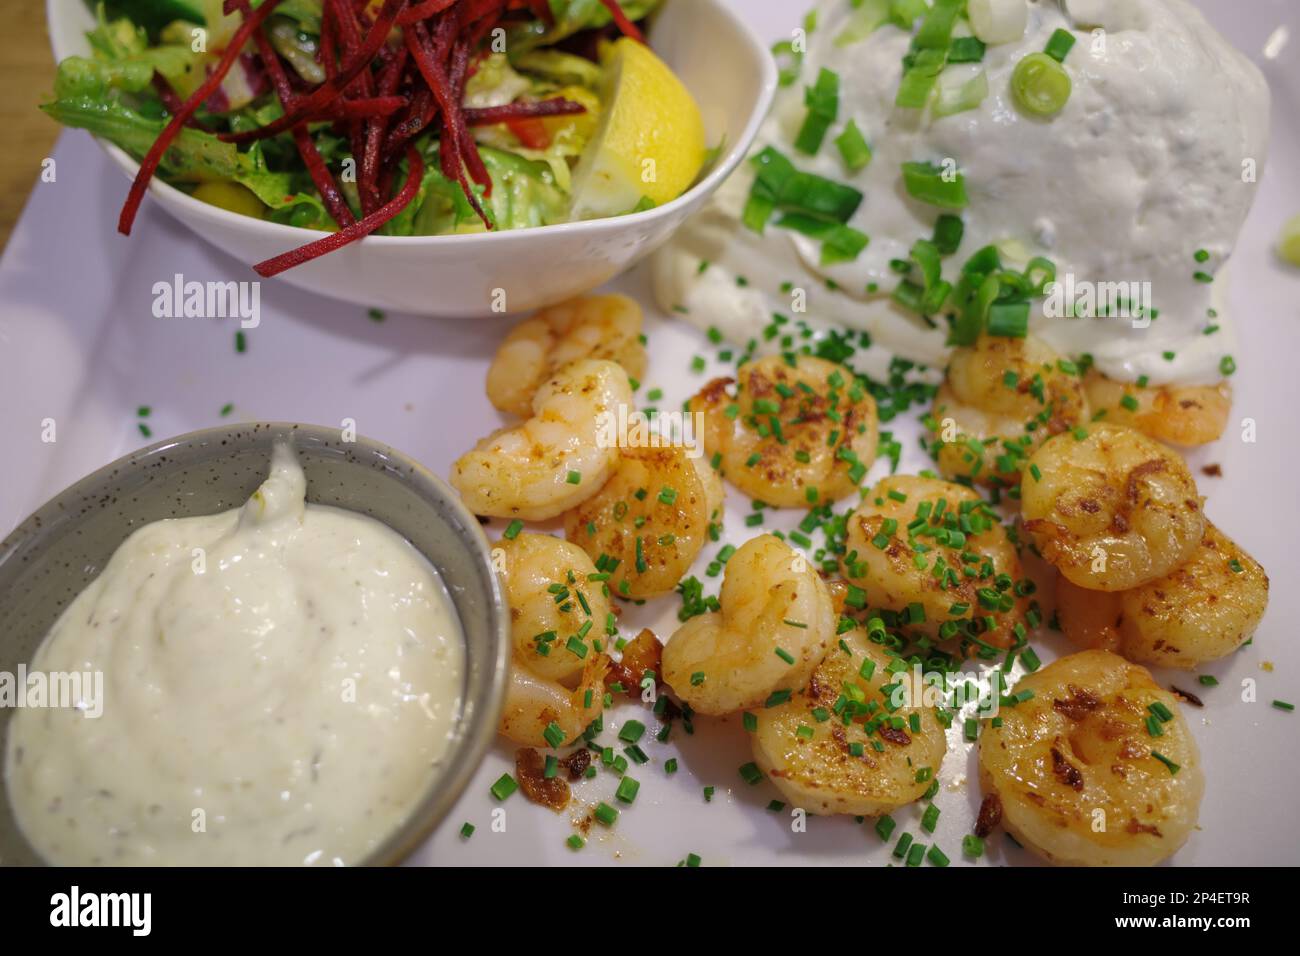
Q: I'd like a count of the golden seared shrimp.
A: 13